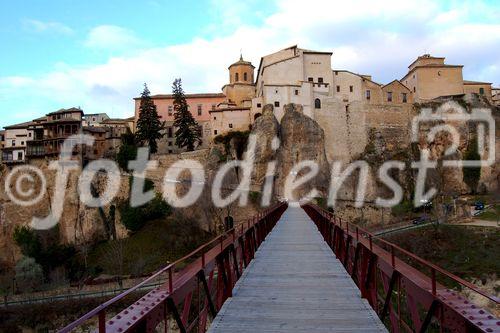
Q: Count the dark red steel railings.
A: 2